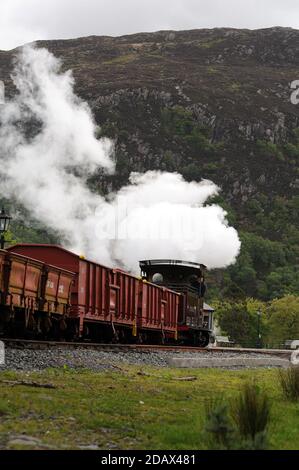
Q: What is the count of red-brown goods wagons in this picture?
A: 3